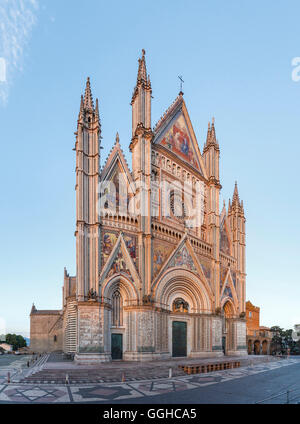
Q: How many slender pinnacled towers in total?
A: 4